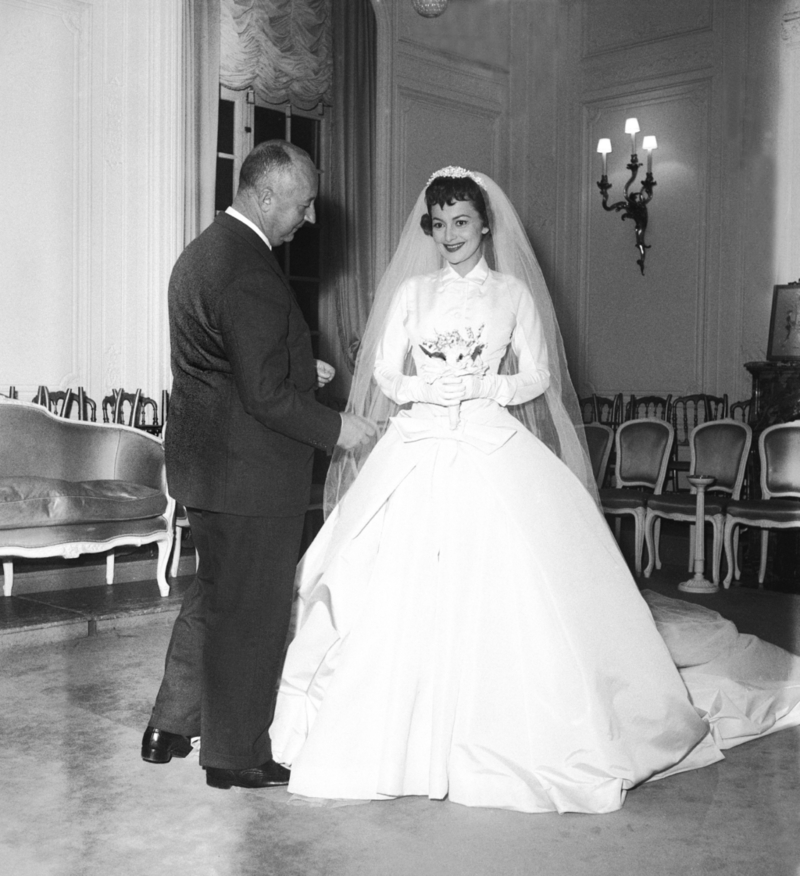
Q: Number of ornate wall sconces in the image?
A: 1